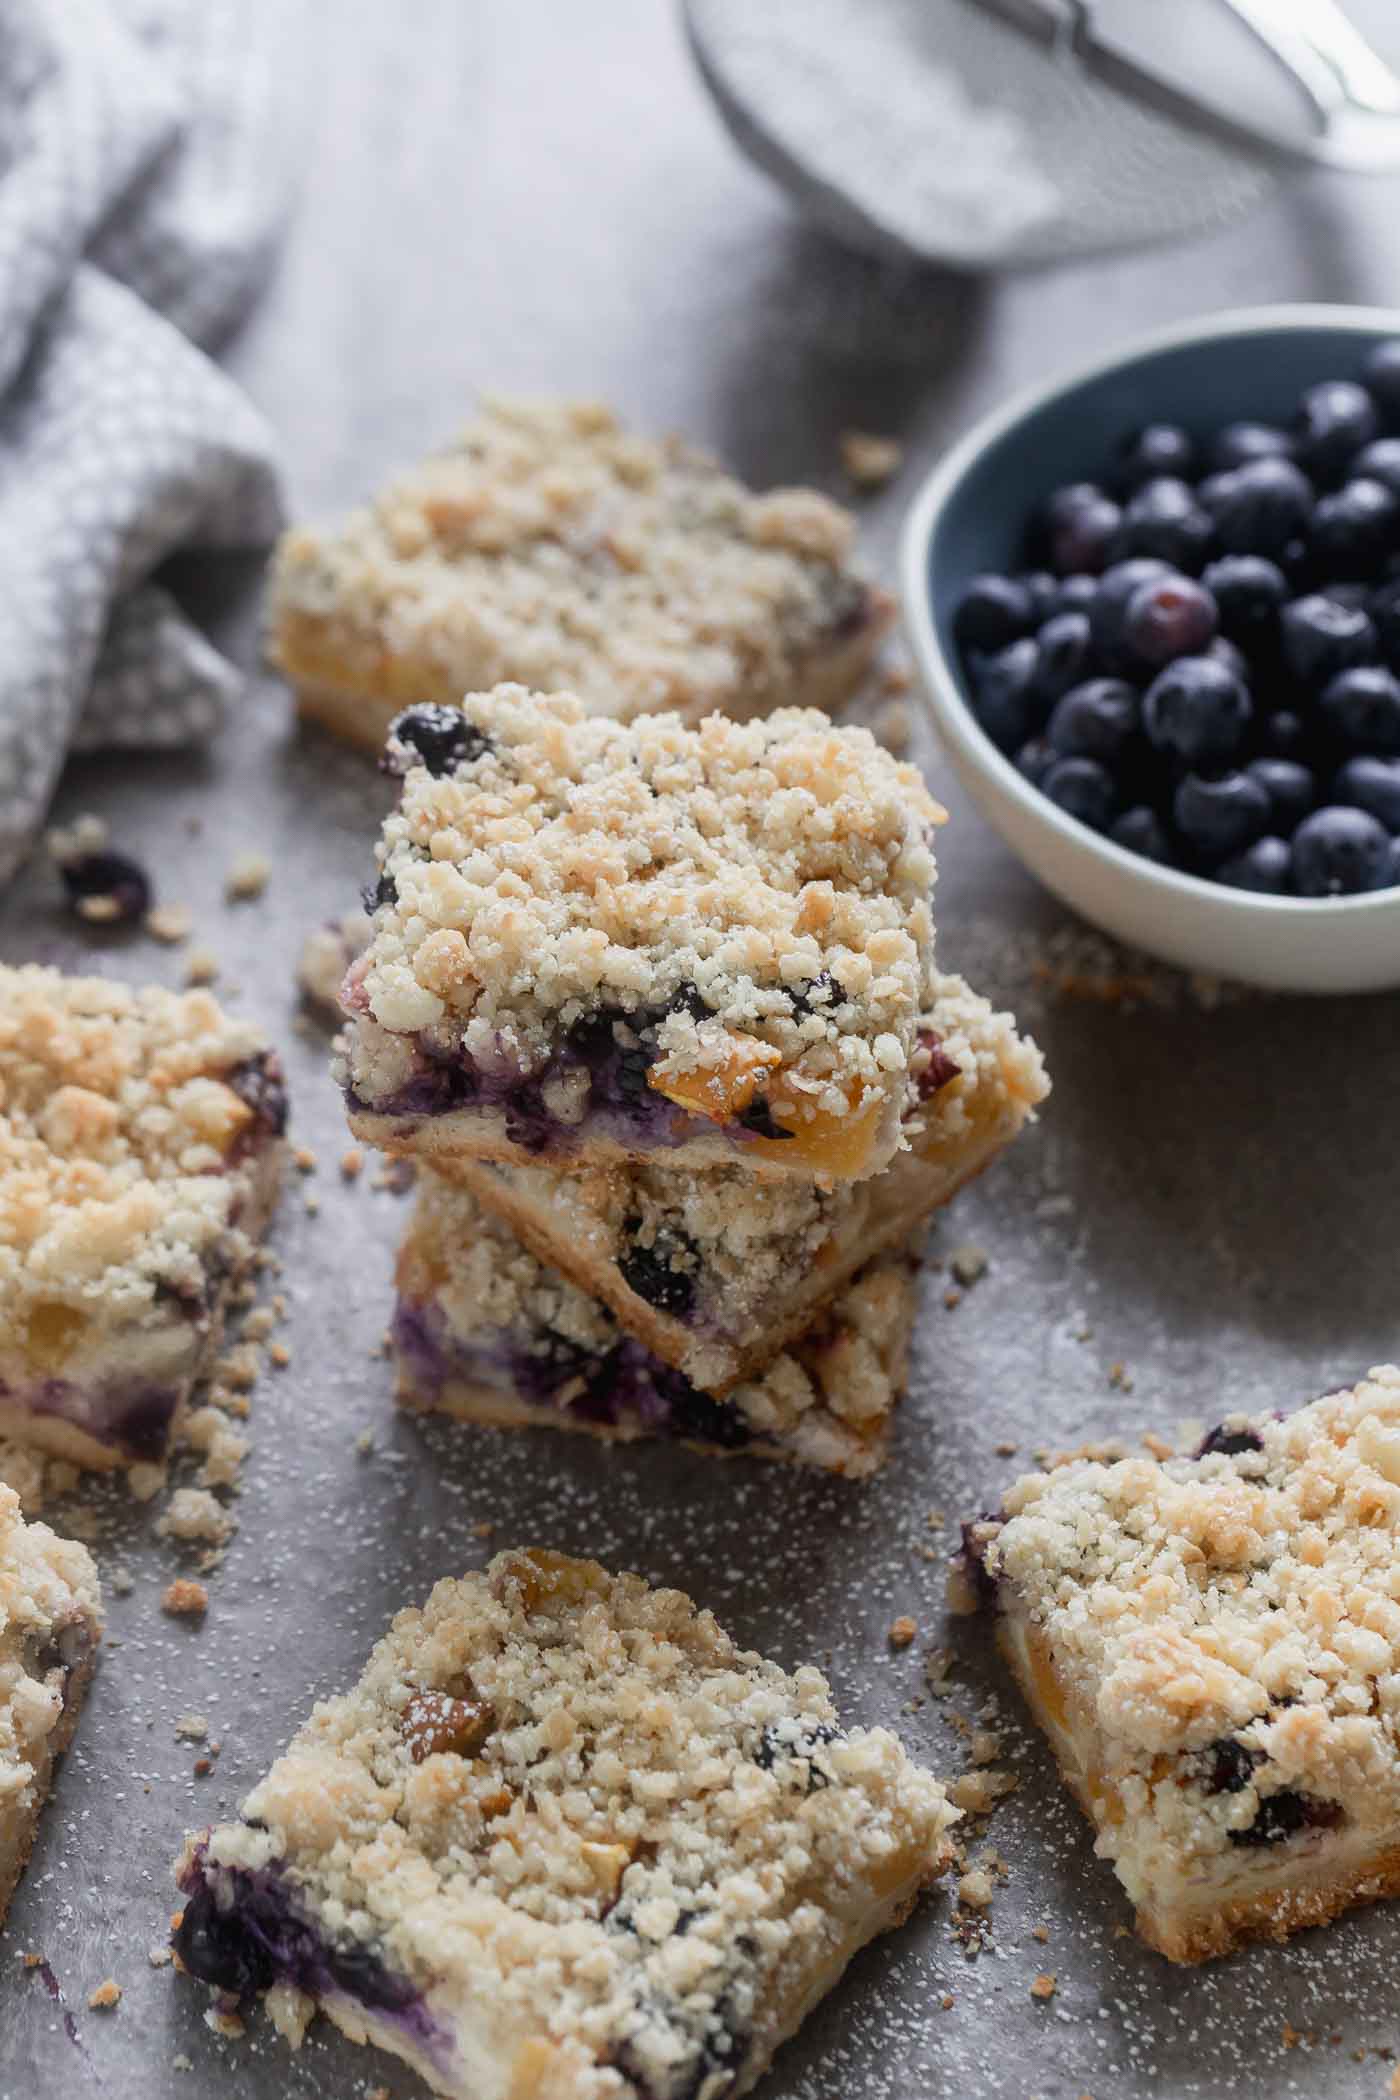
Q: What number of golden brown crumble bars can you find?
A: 8